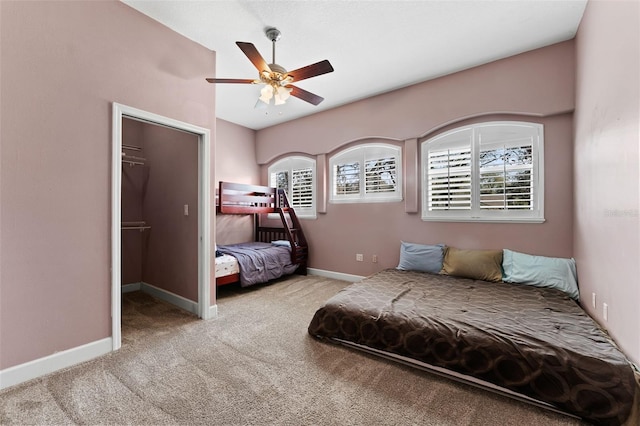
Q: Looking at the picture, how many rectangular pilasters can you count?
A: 2